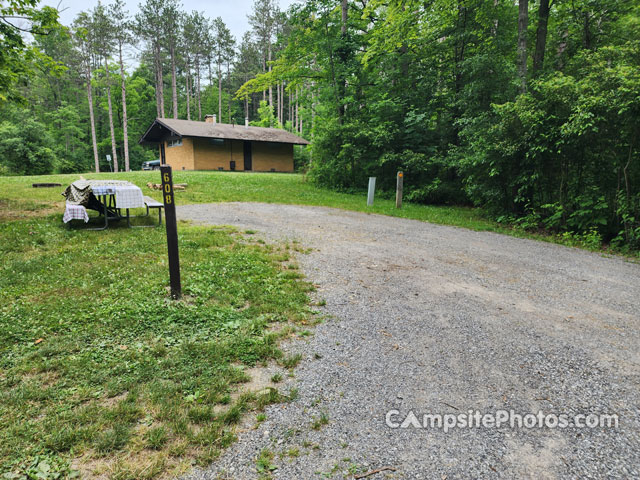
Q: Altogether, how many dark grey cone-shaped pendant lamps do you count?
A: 0